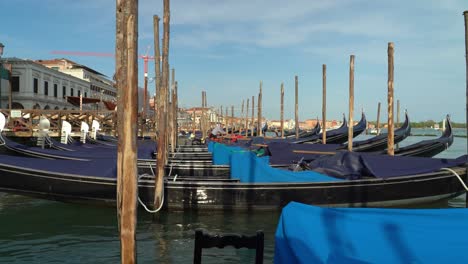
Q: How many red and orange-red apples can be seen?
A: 0